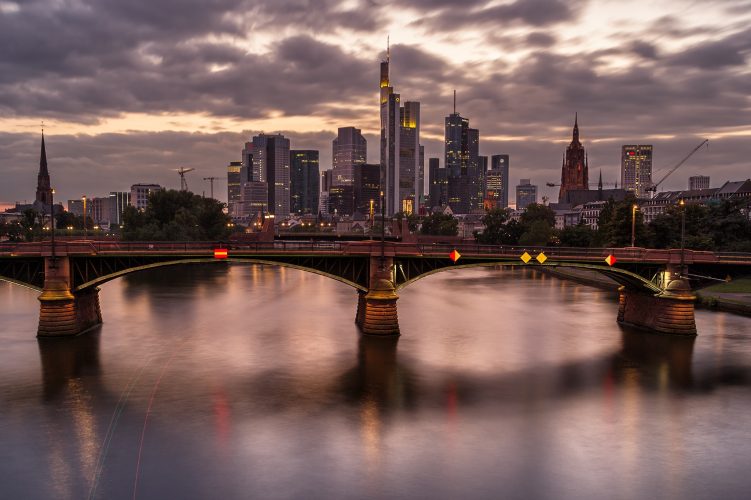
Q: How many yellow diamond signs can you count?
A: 2